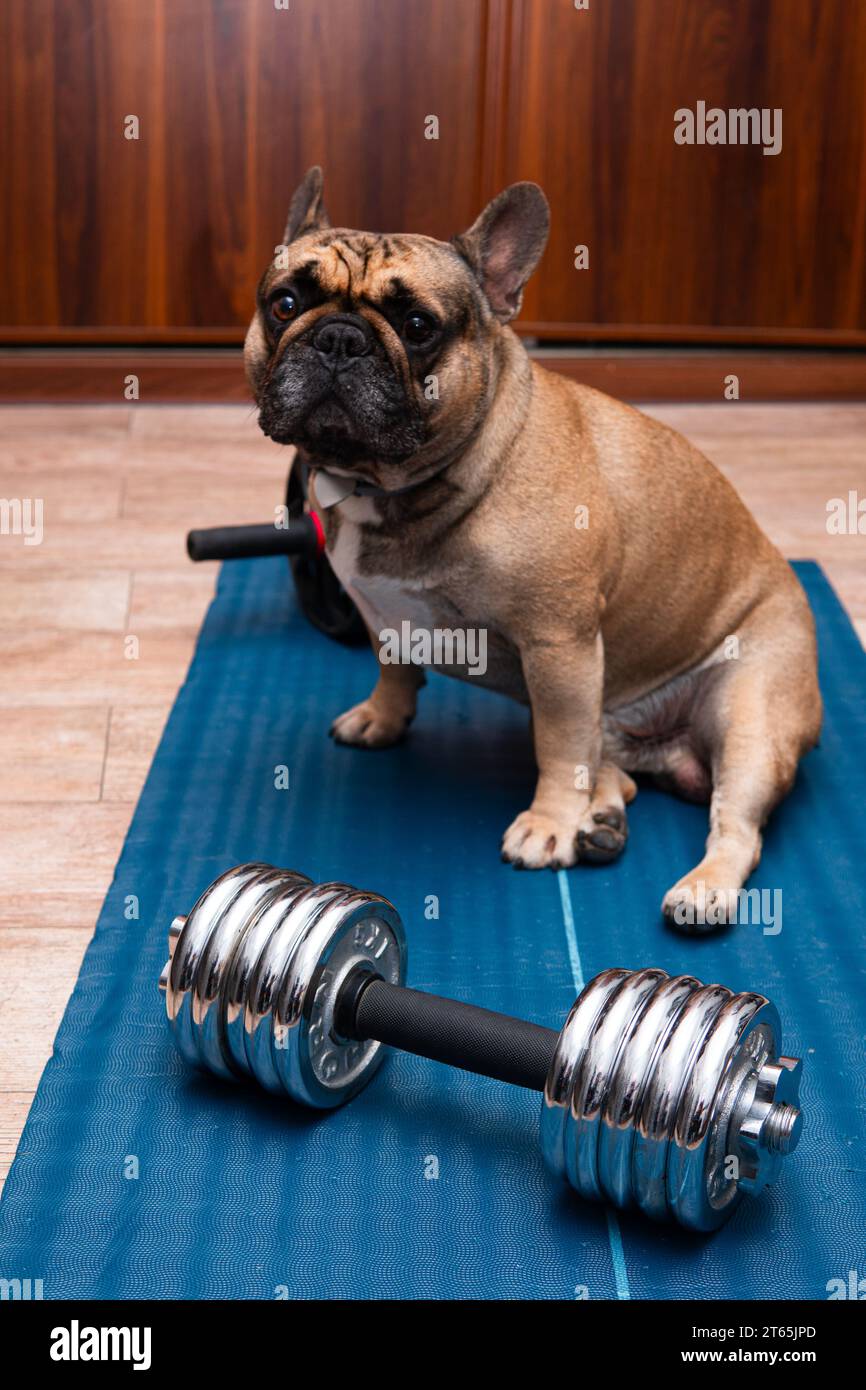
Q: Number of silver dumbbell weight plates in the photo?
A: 10